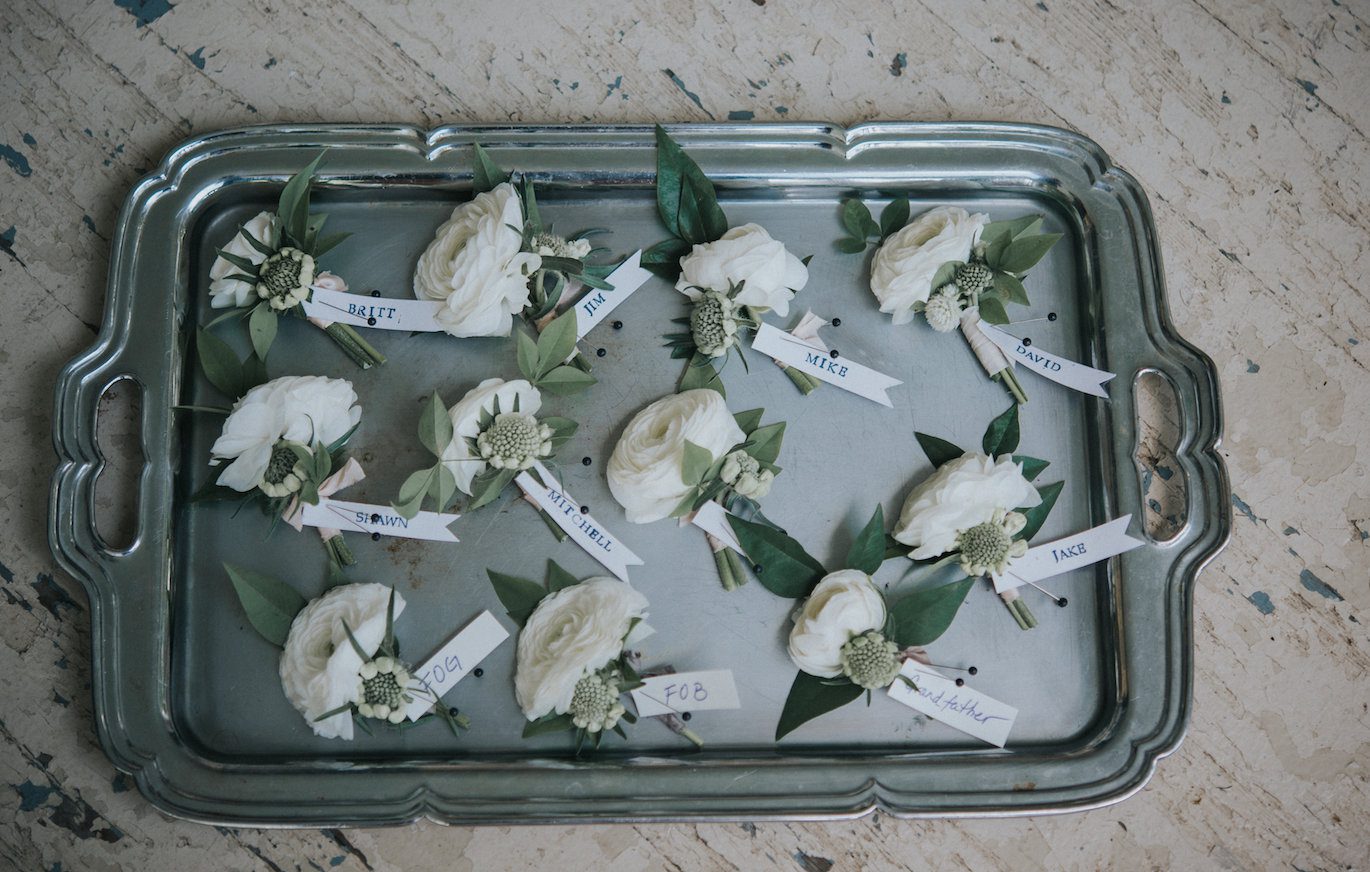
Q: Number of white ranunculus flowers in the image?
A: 11